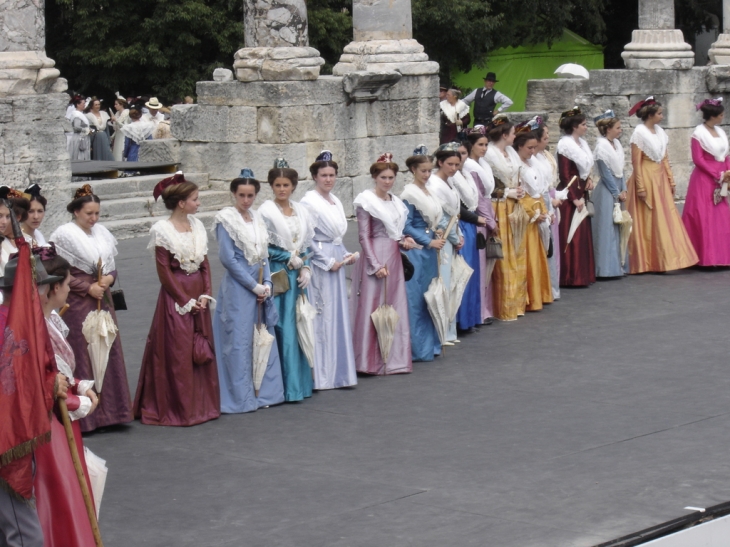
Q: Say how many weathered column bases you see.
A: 5